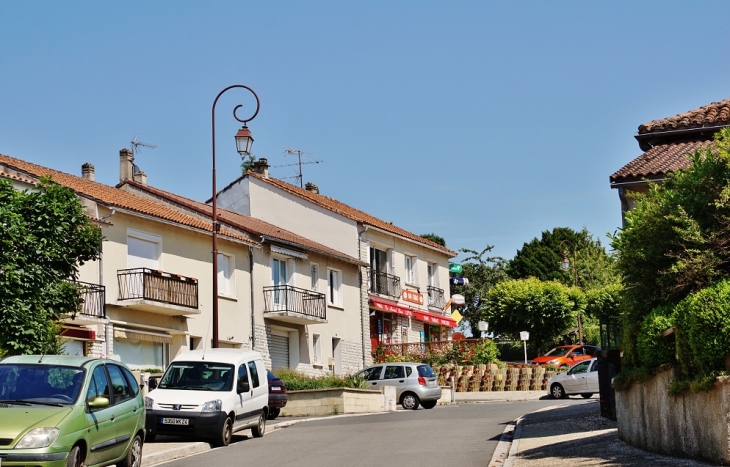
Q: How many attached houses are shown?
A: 4